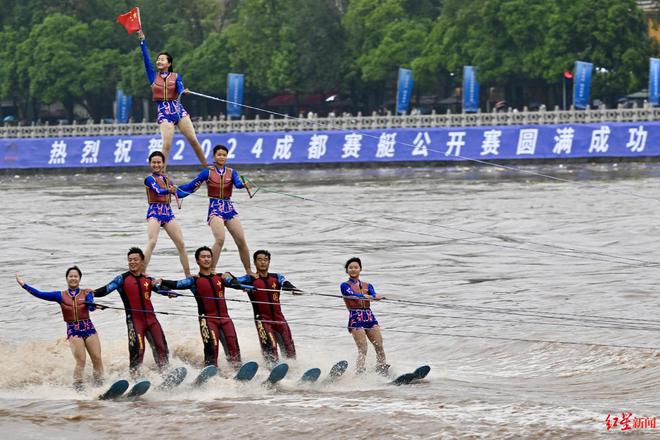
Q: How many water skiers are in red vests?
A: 5